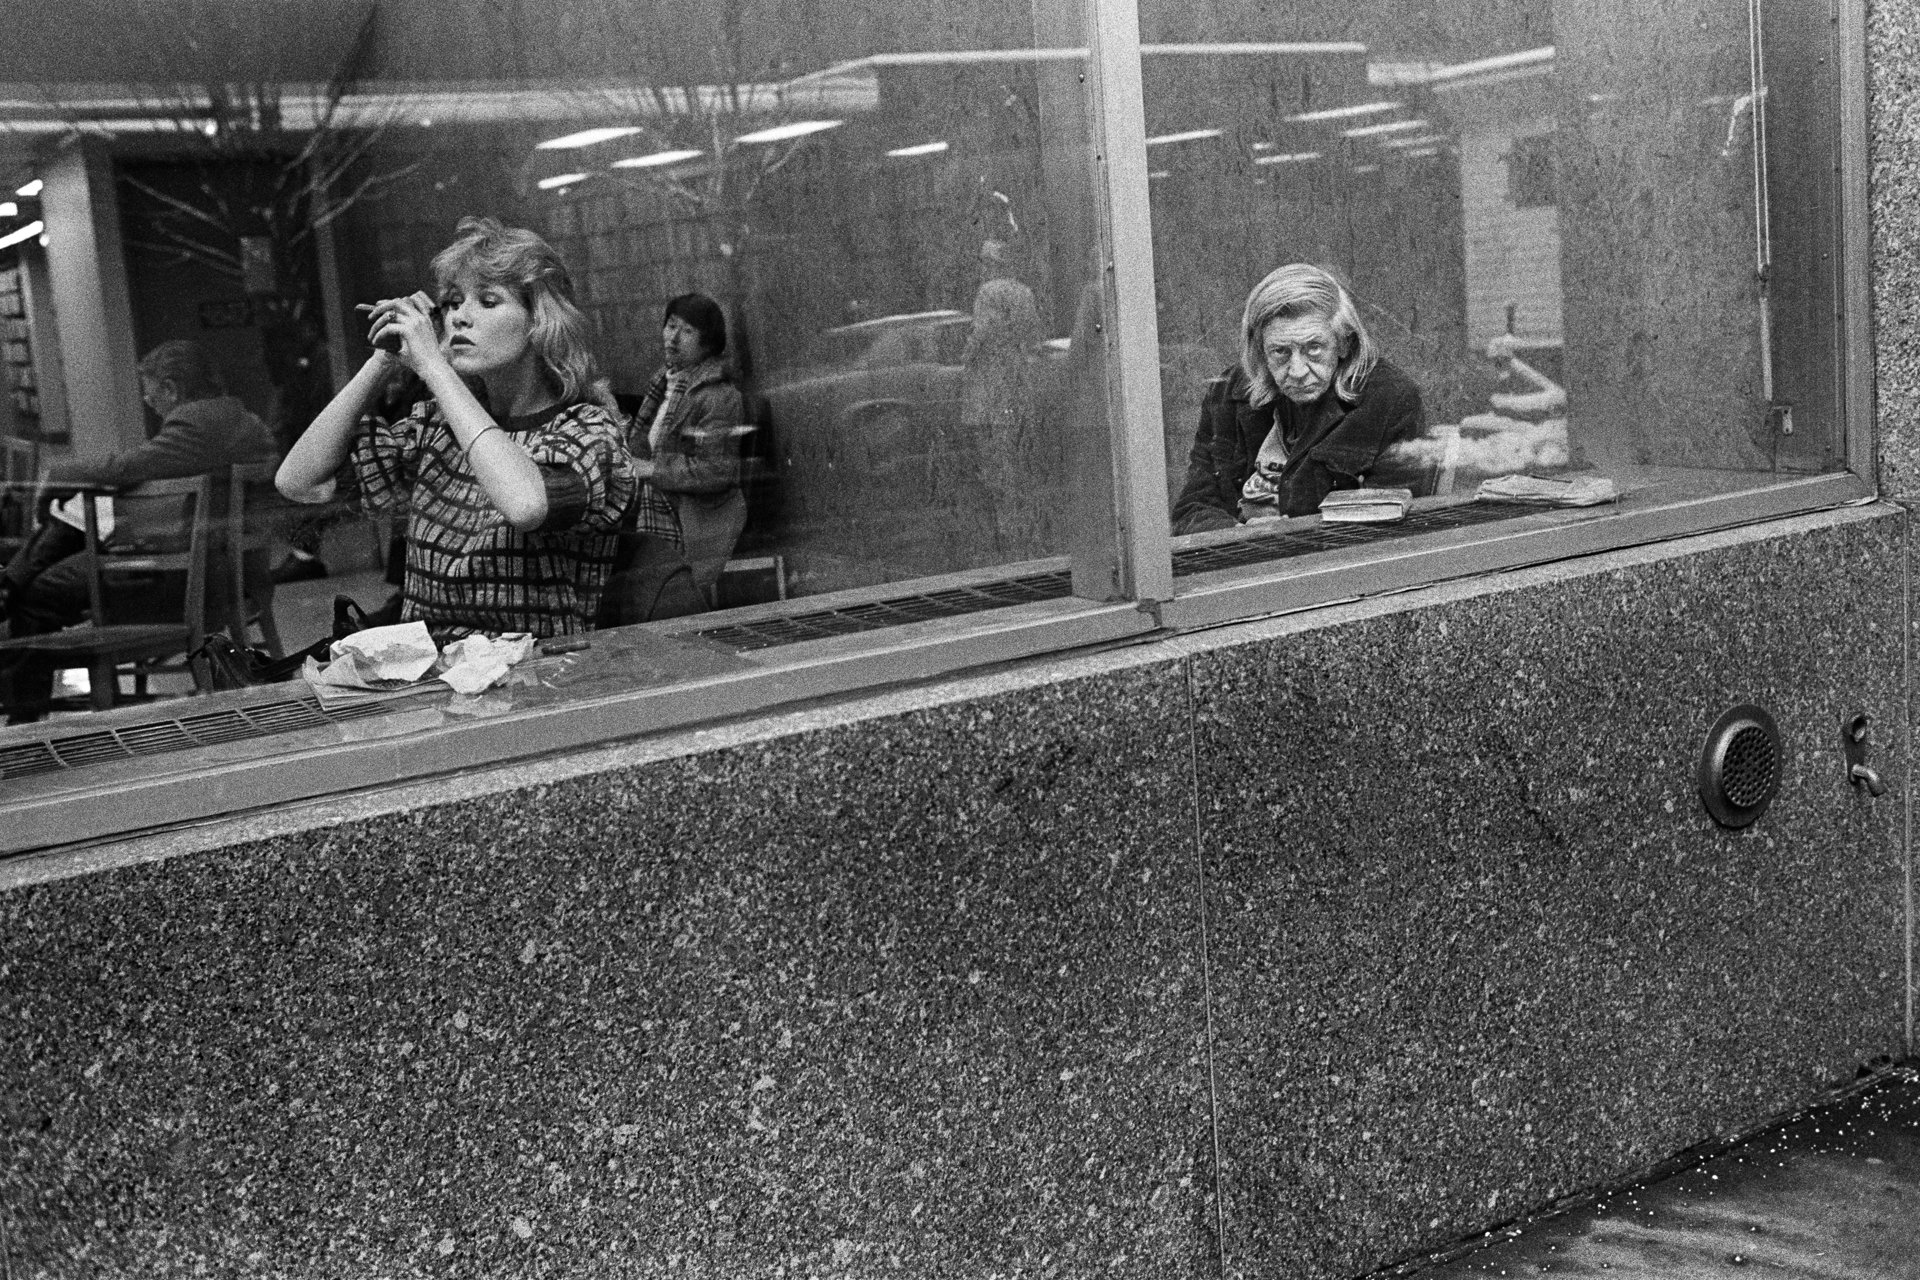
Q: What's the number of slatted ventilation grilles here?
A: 3